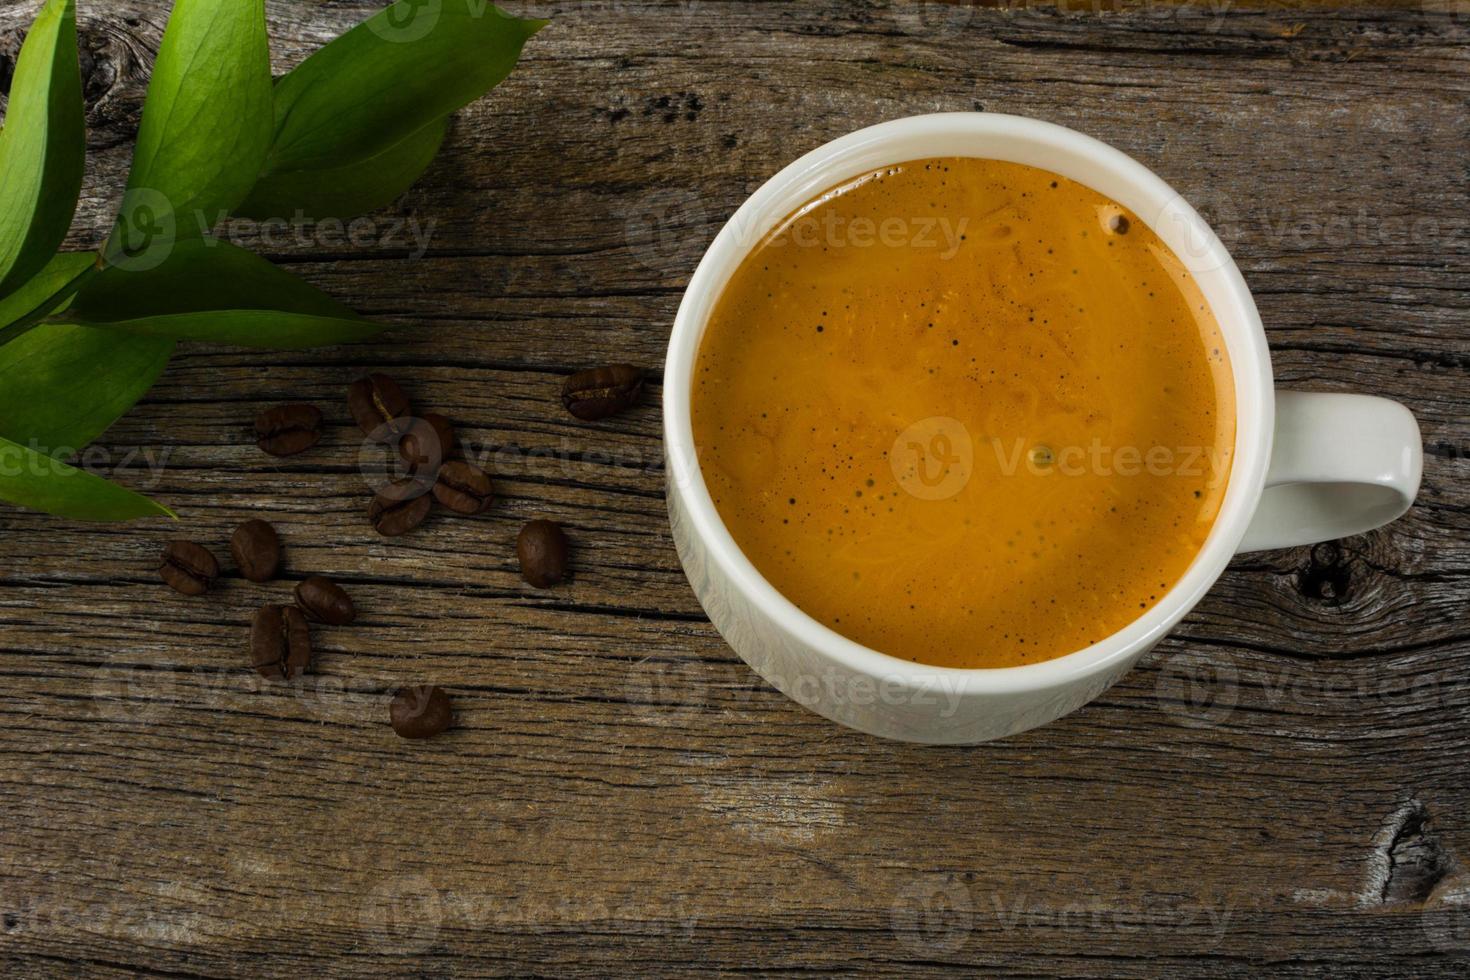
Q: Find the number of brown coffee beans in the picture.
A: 12